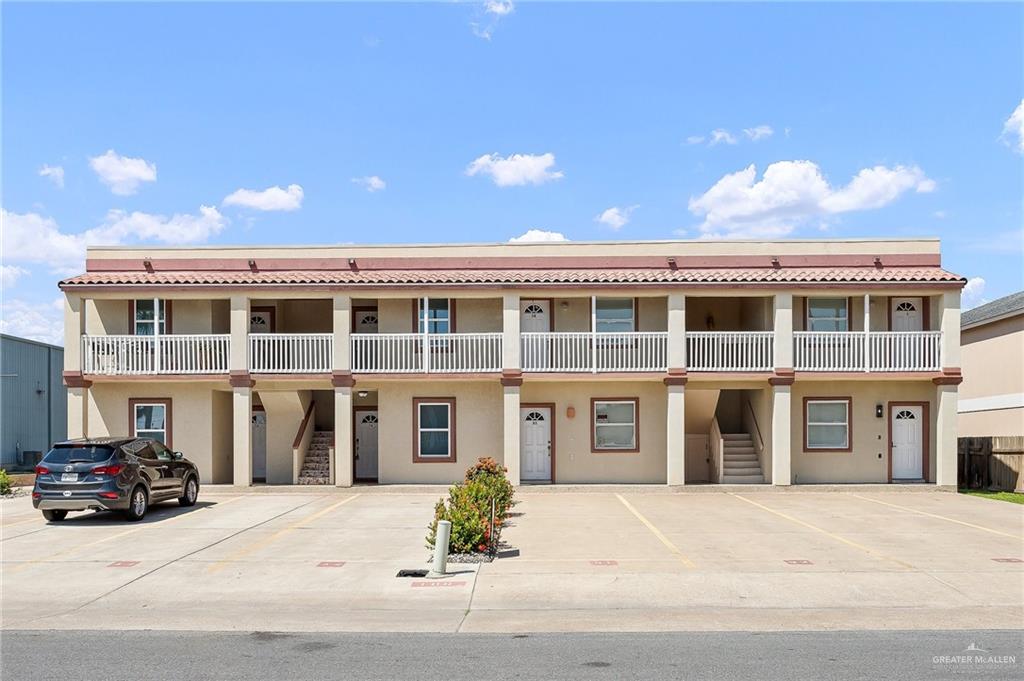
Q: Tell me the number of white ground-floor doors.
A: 4